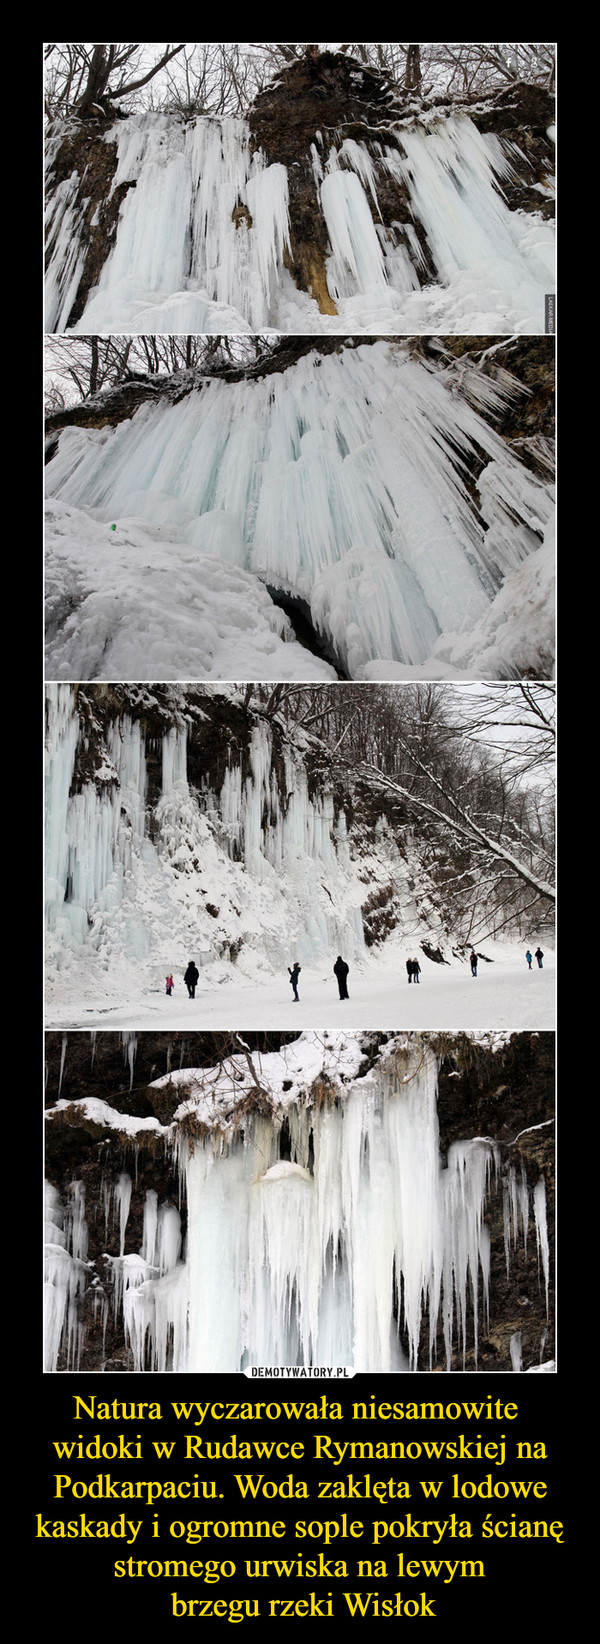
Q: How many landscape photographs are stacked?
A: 4